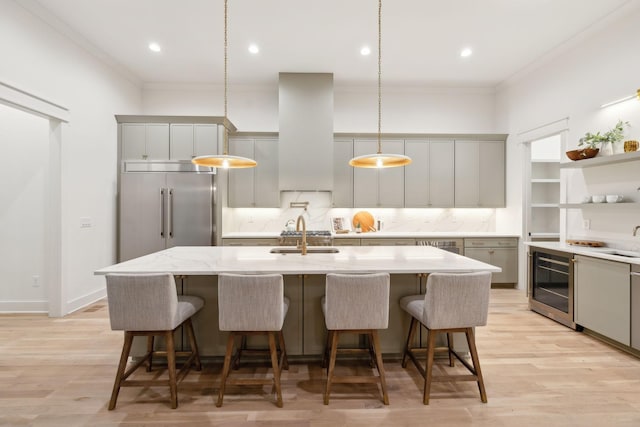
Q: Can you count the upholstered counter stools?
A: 4